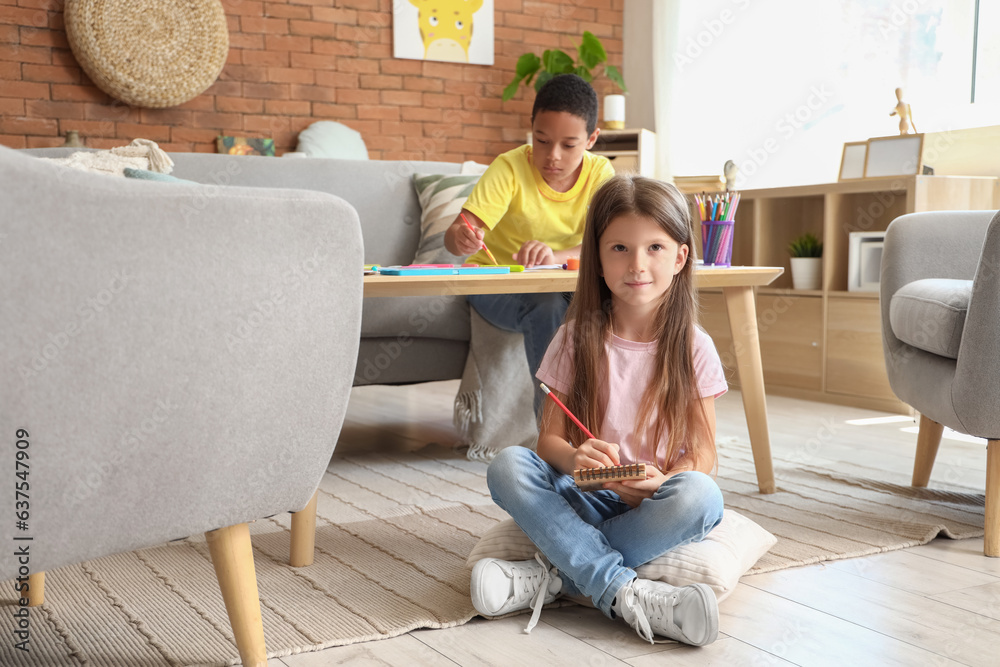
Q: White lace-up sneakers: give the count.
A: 2